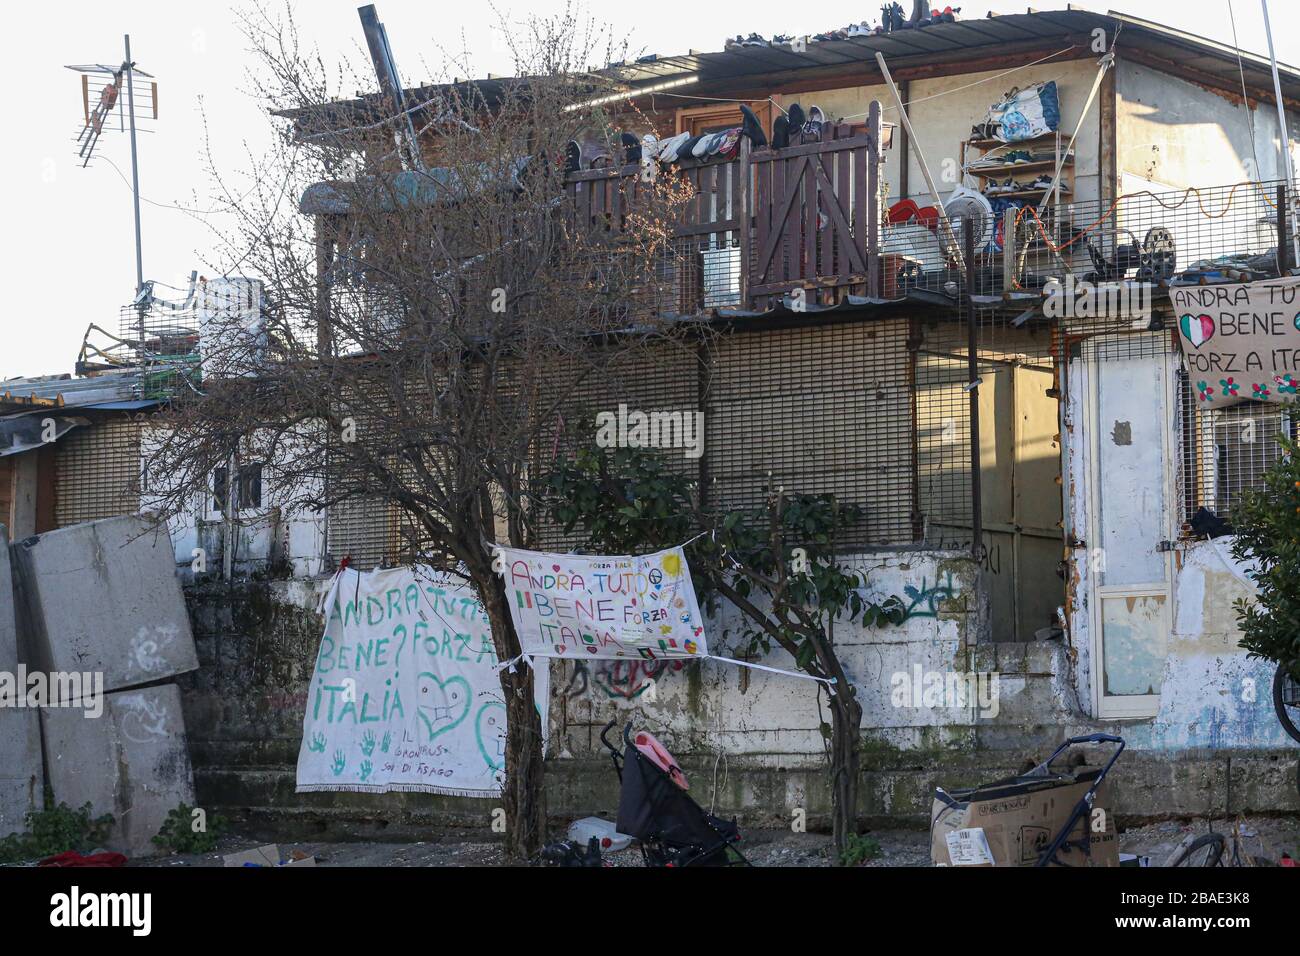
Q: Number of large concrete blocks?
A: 4